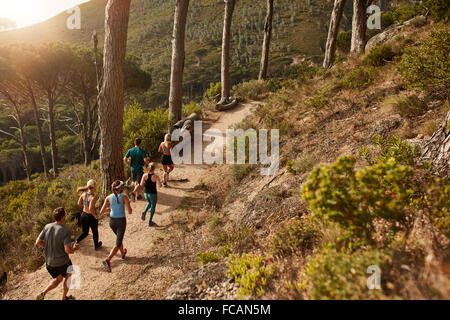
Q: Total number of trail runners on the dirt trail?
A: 6